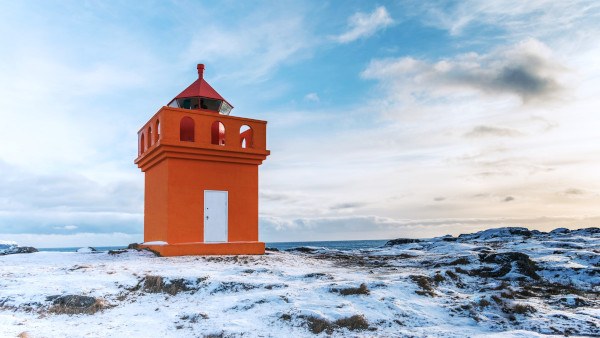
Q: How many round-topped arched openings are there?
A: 6